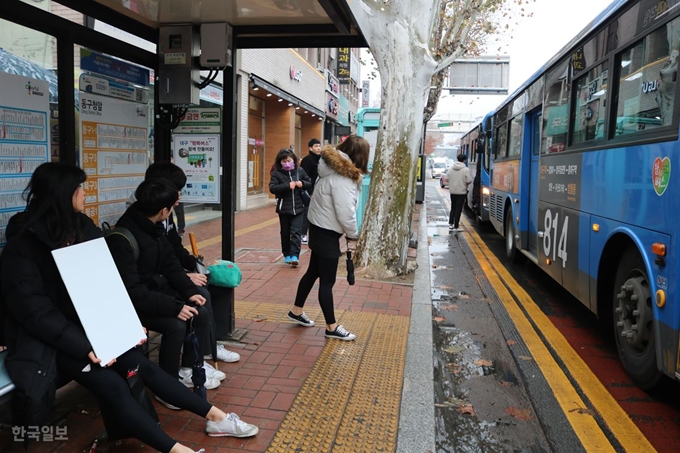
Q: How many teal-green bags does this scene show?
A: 1